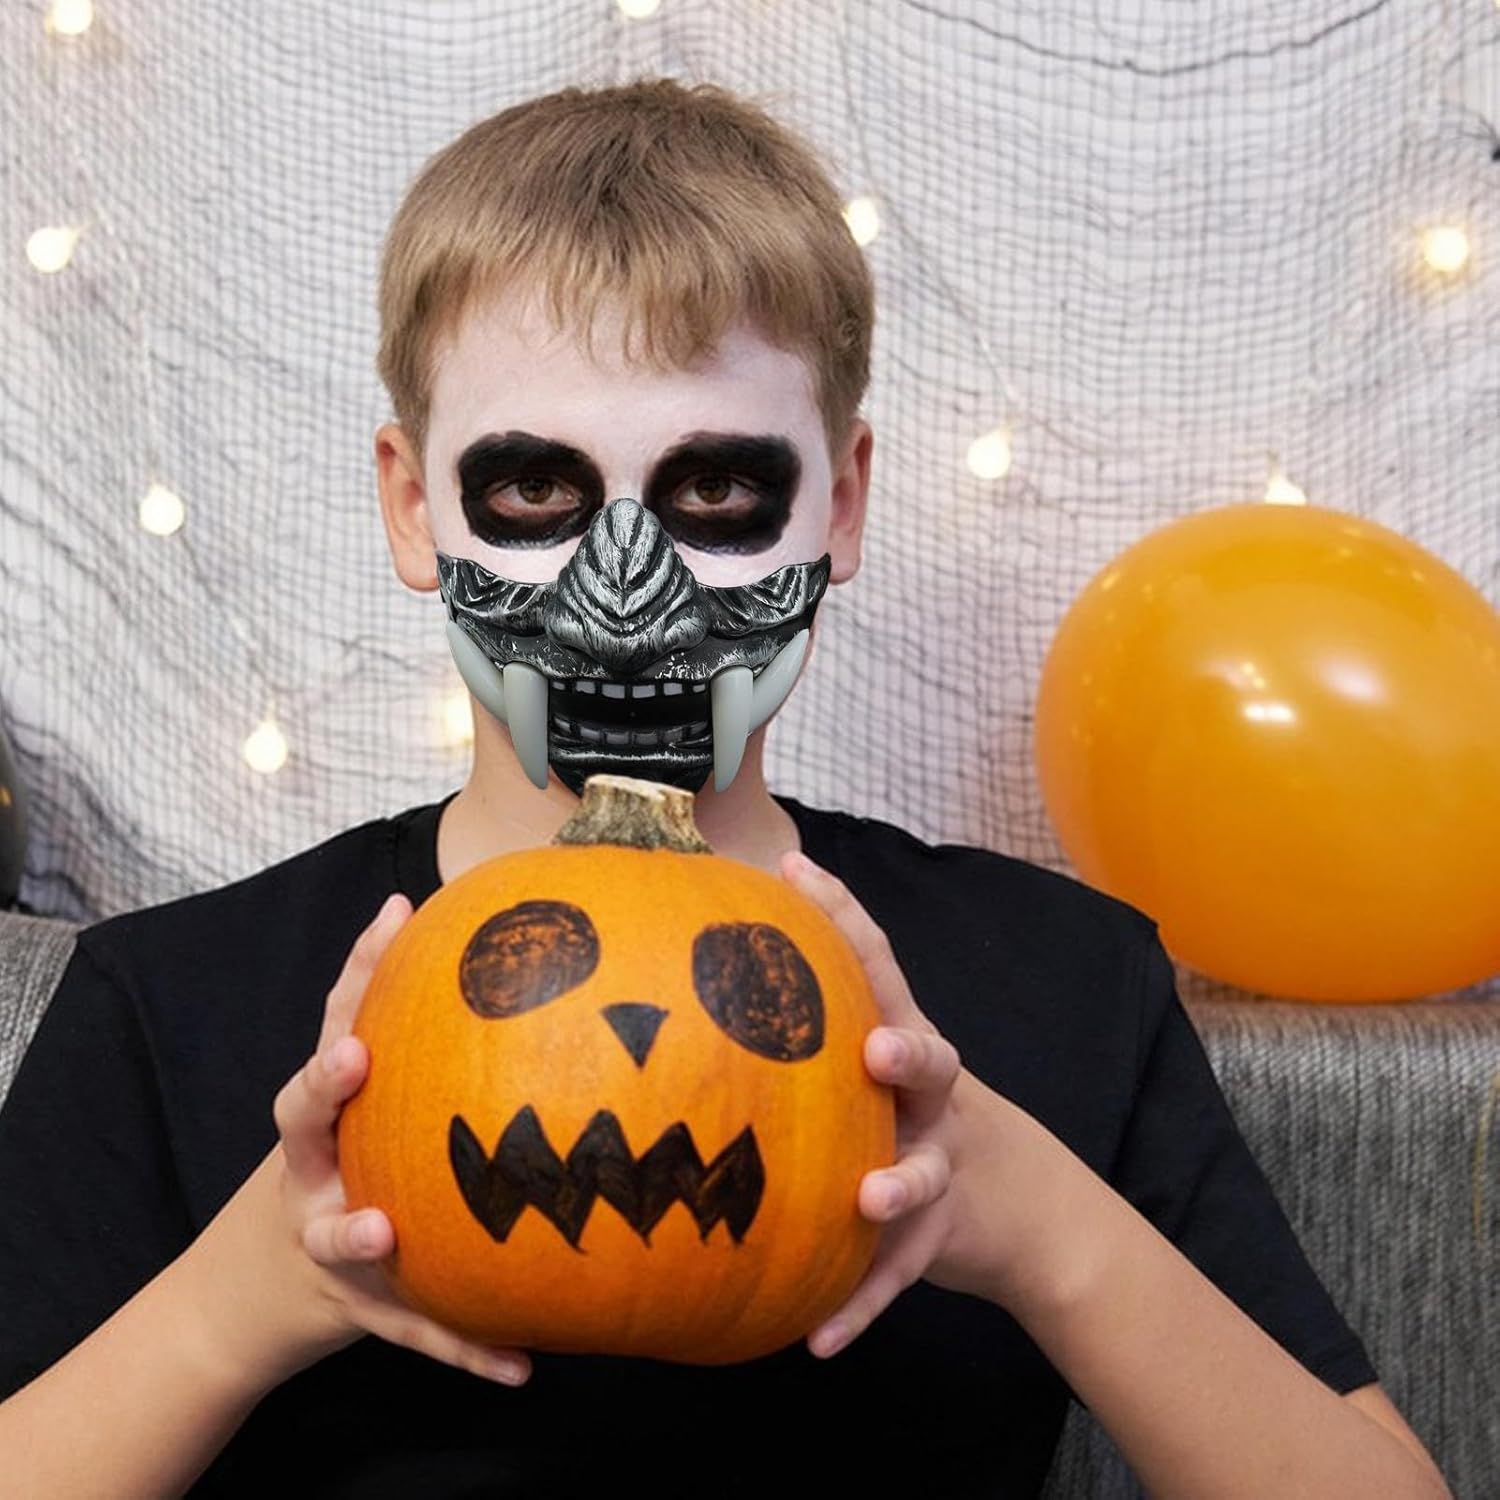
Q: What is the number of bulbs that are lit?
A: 10